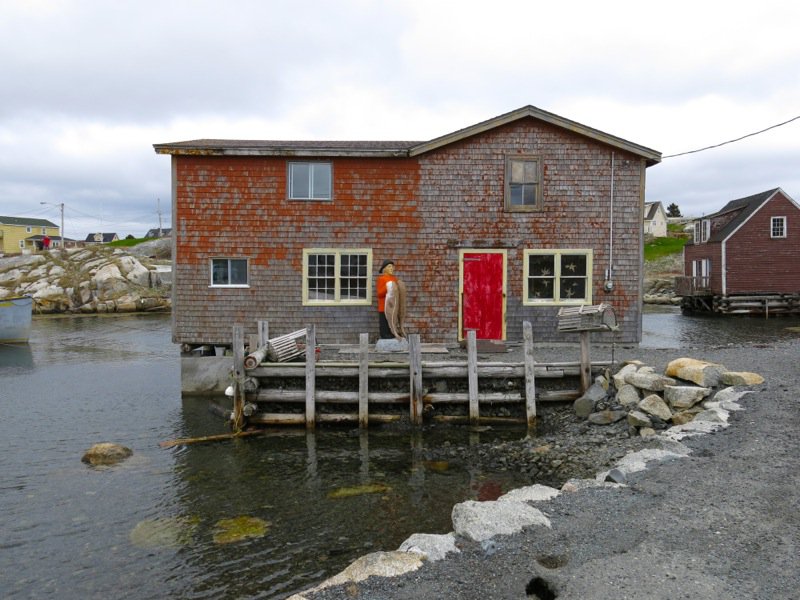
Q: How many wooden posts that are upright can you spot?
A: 8